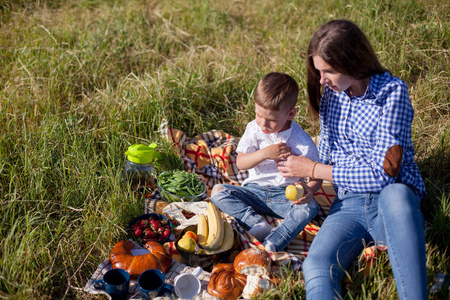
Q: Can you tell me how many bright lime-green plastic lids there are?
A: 1